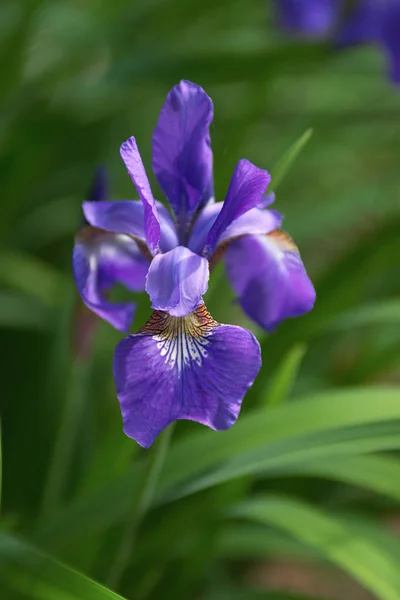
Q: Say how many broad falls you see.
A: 3